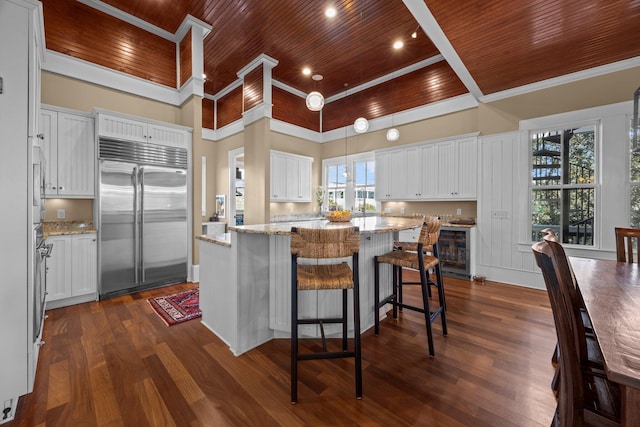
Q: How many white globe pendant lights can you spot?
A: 3